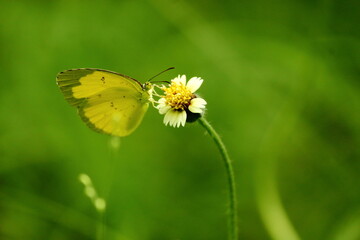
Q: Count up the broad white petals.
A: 5